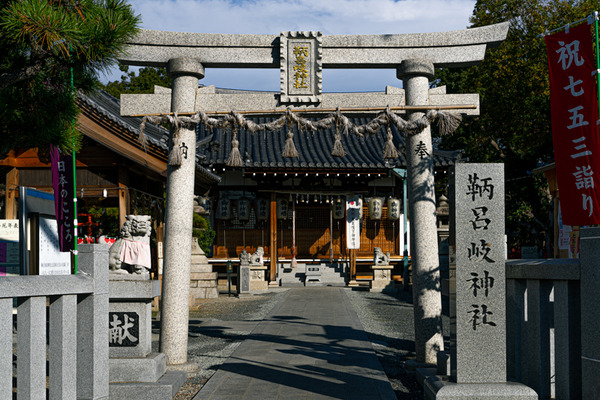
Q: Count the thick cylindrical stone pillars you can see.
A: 2